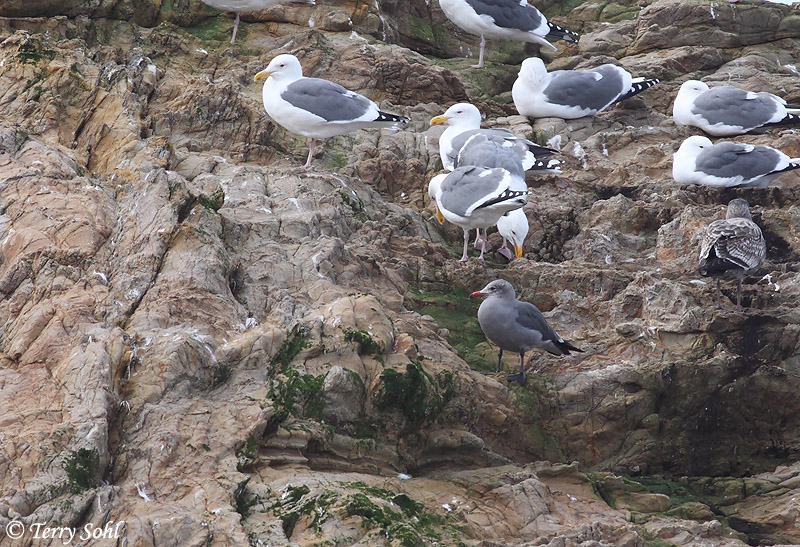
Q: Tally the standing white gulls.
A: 6